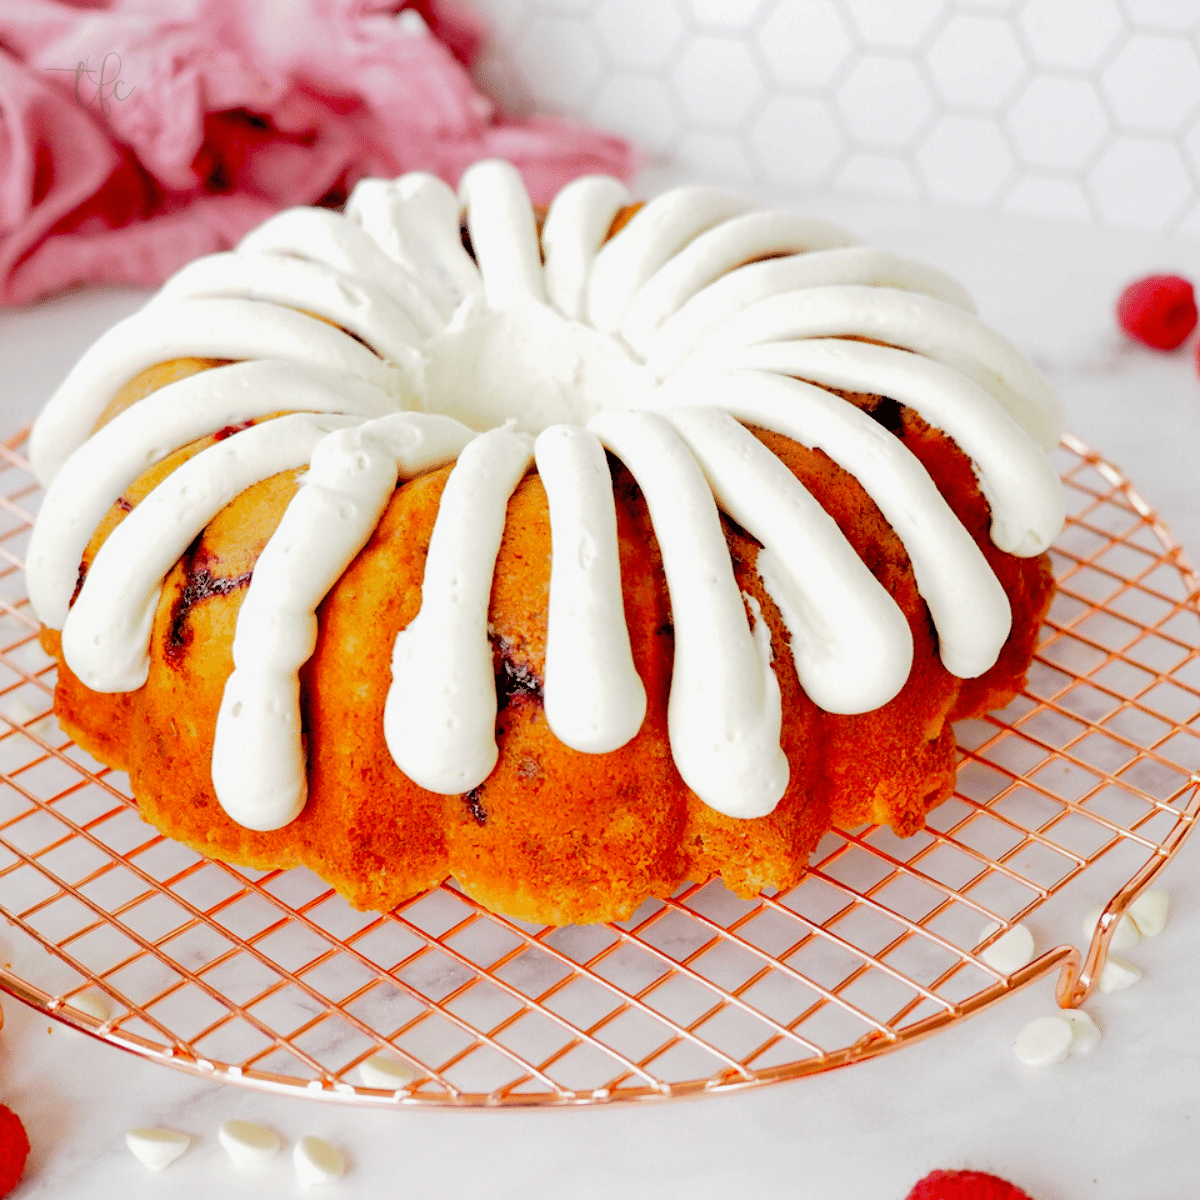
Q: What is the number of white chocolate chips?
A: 11